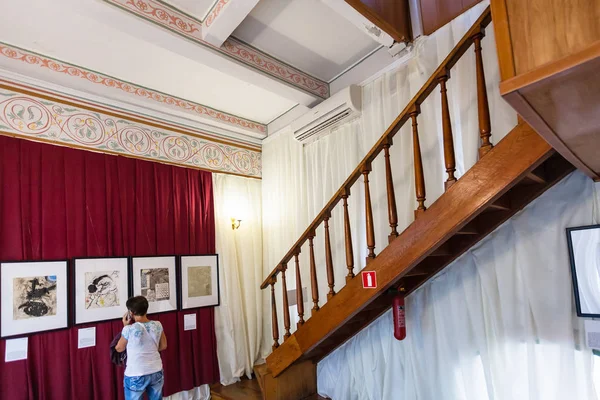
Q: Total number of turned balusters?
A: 11